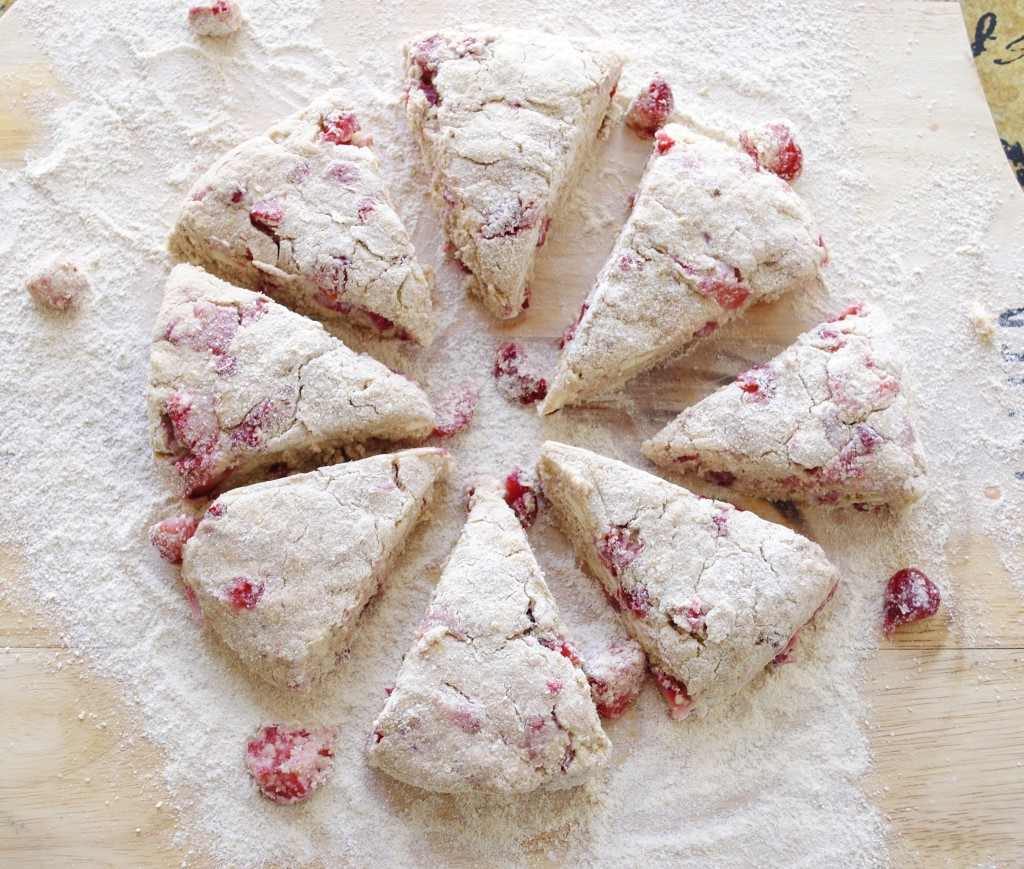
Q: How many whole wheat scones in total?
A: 8